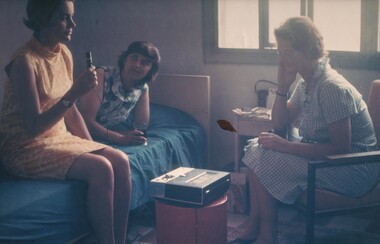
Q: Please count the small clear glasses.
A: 1